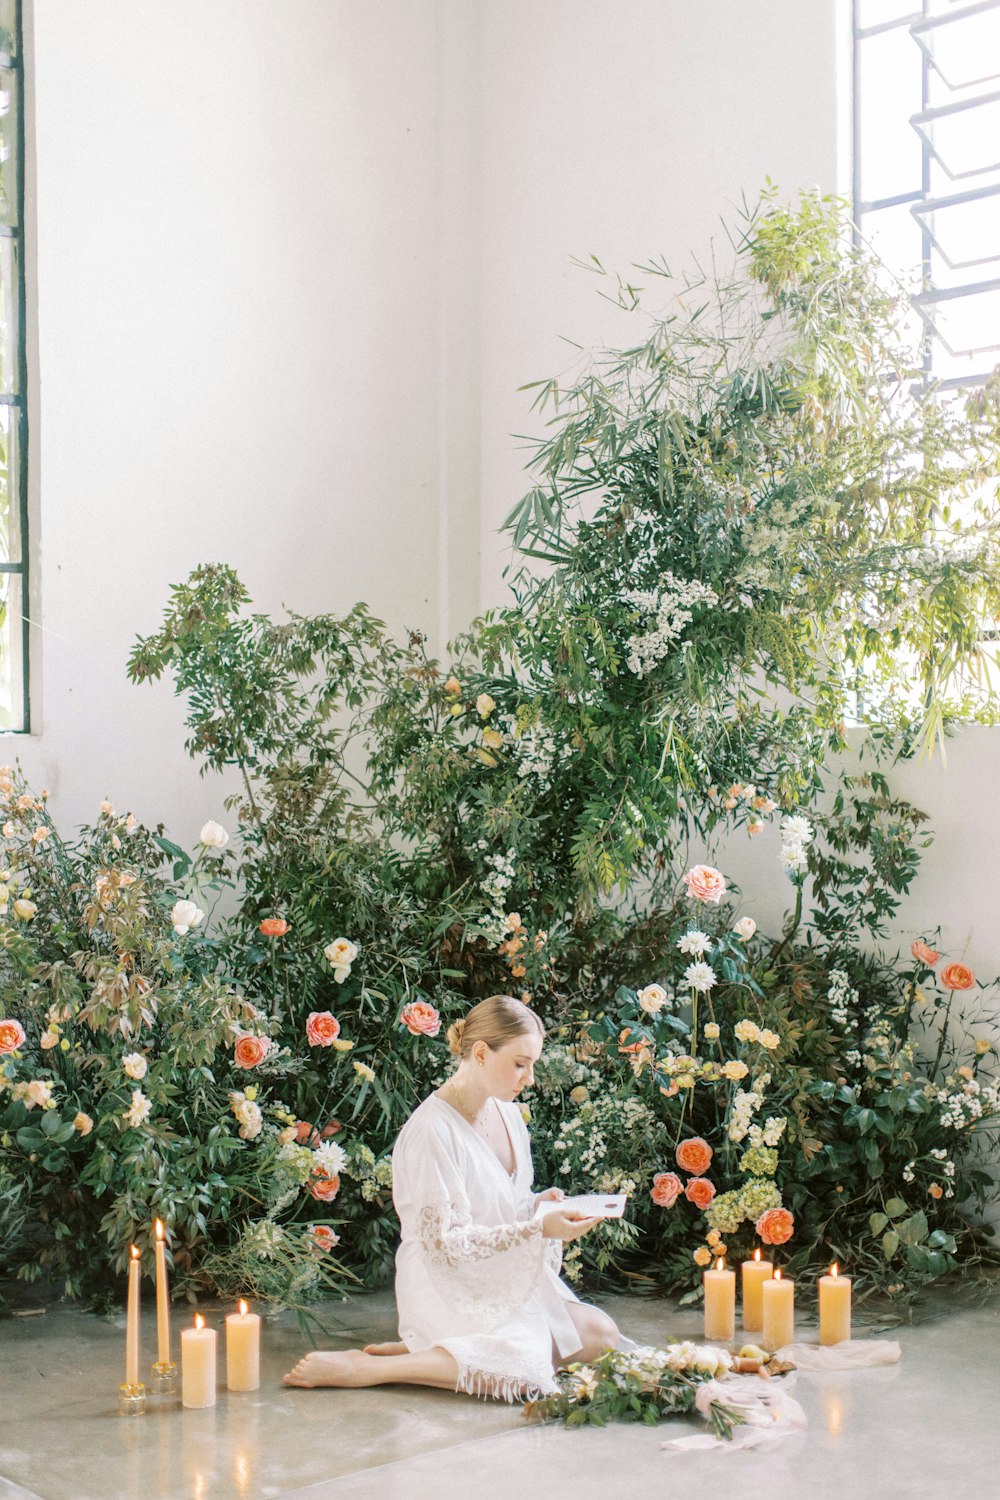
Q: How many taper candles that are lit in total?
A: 2